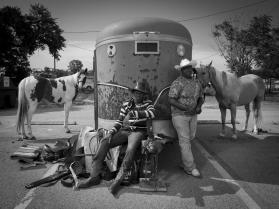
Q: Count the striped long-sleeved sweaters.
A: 1